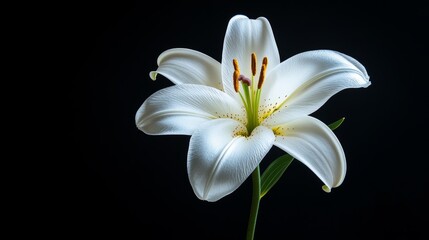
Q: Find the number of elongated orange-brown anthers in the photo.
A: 5